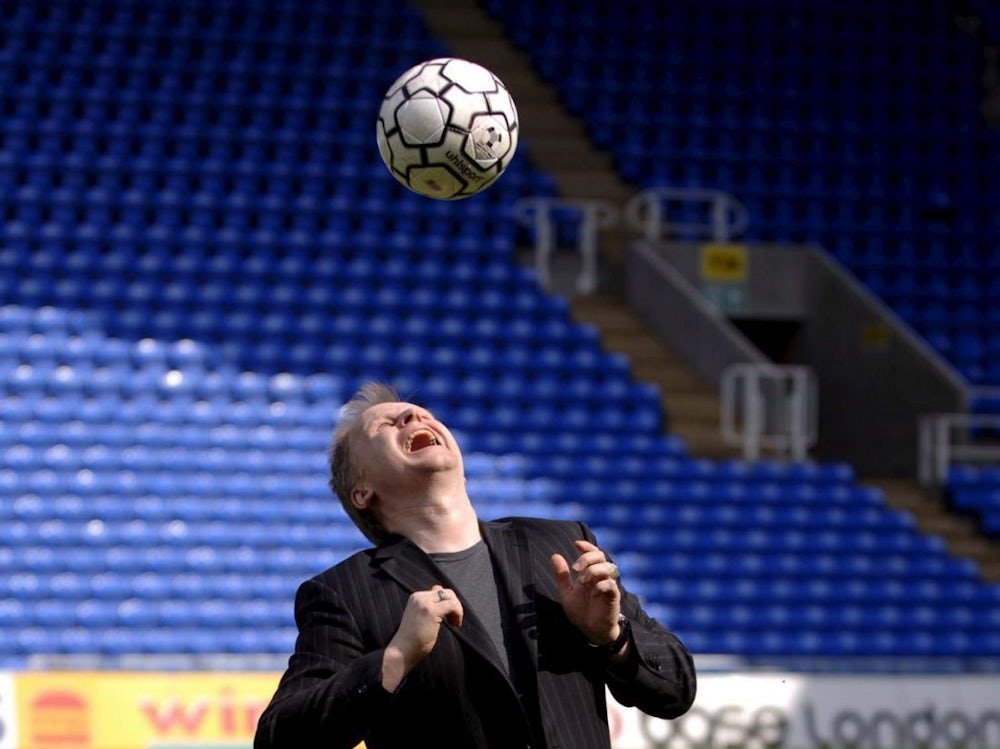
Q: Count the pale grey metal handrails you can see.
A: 4